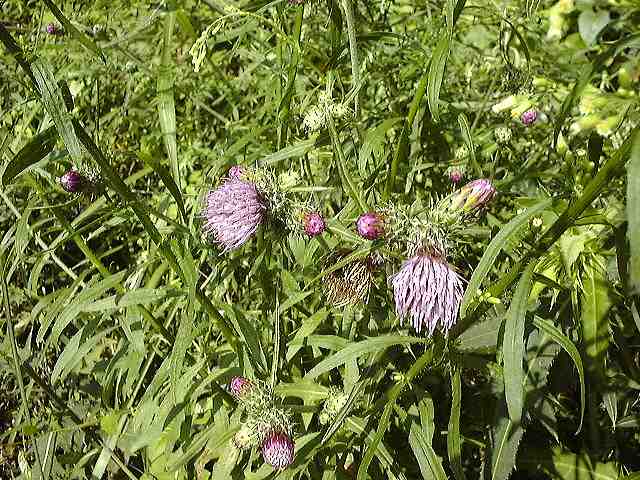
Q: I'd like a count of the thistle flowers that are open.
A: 2